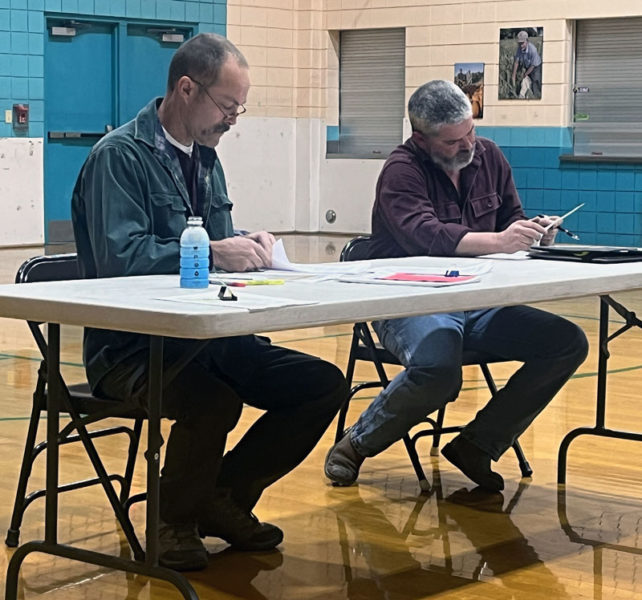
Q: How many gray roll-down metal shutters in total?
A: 2